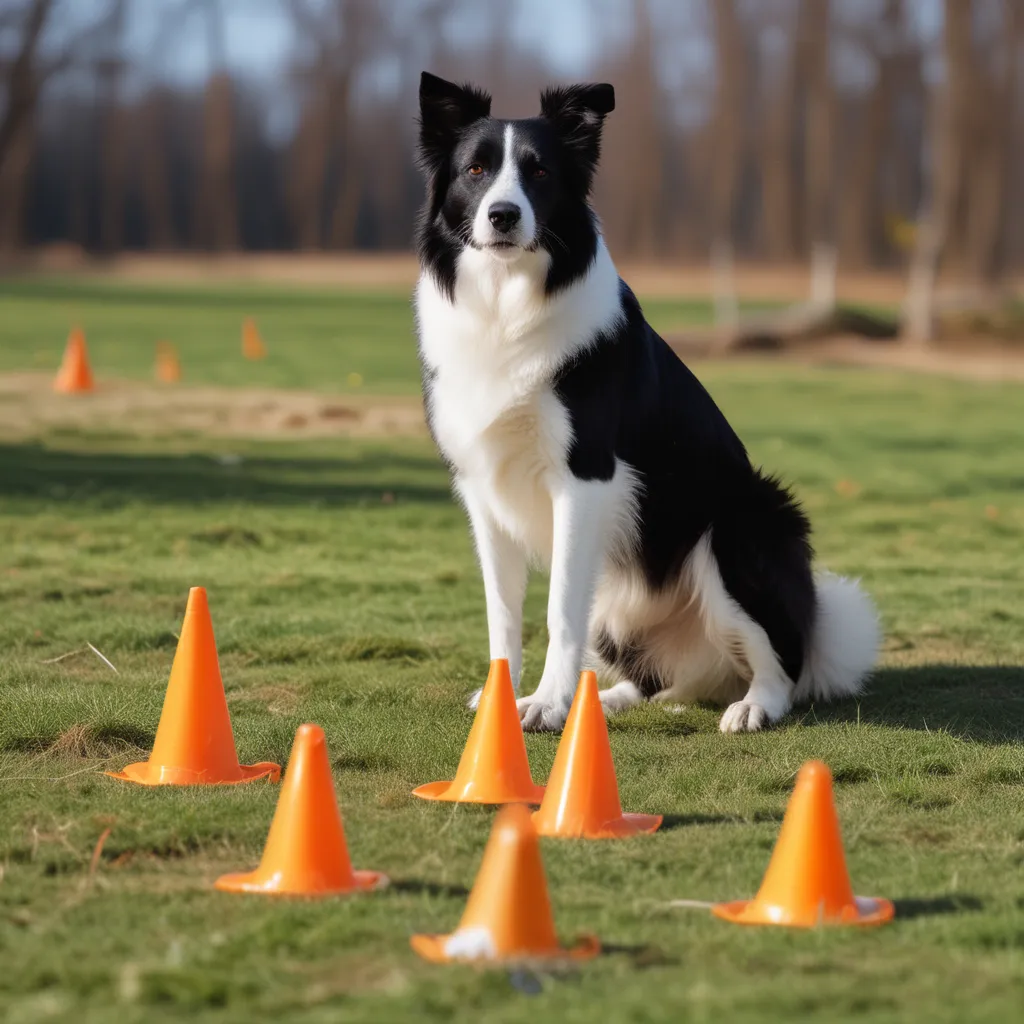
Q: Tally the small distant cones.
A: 3